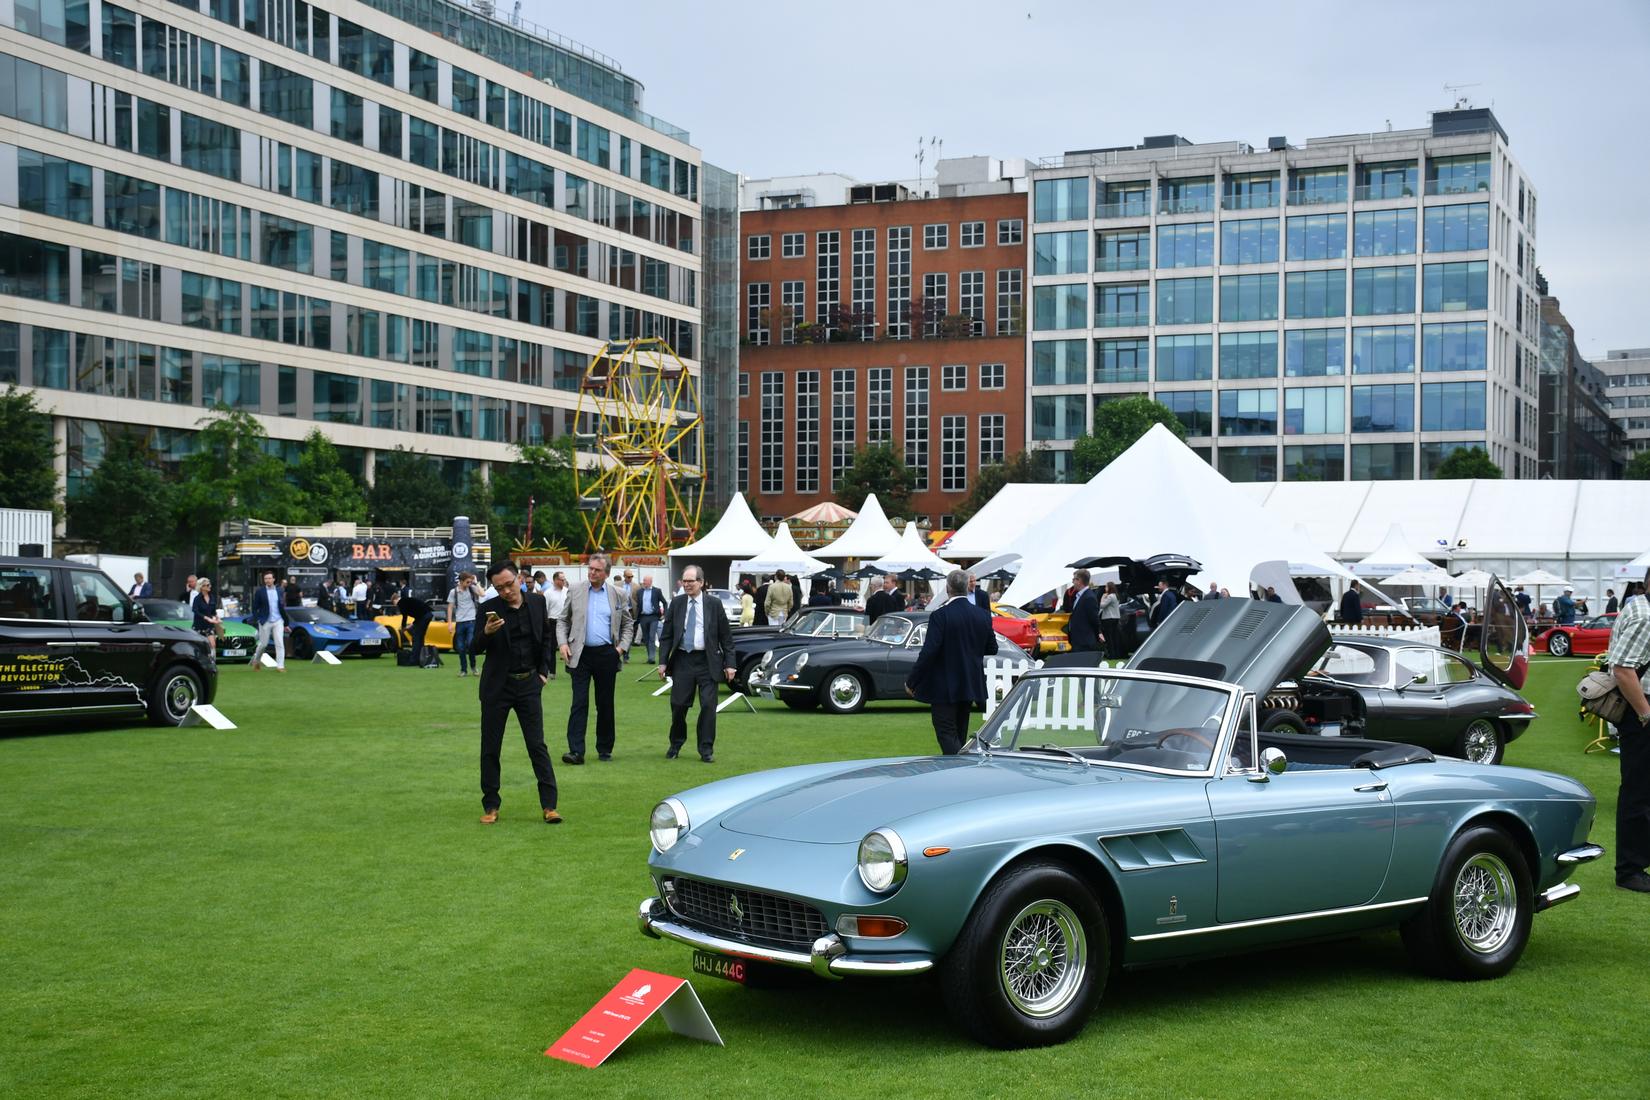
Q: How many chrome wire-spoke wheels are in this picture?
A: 3